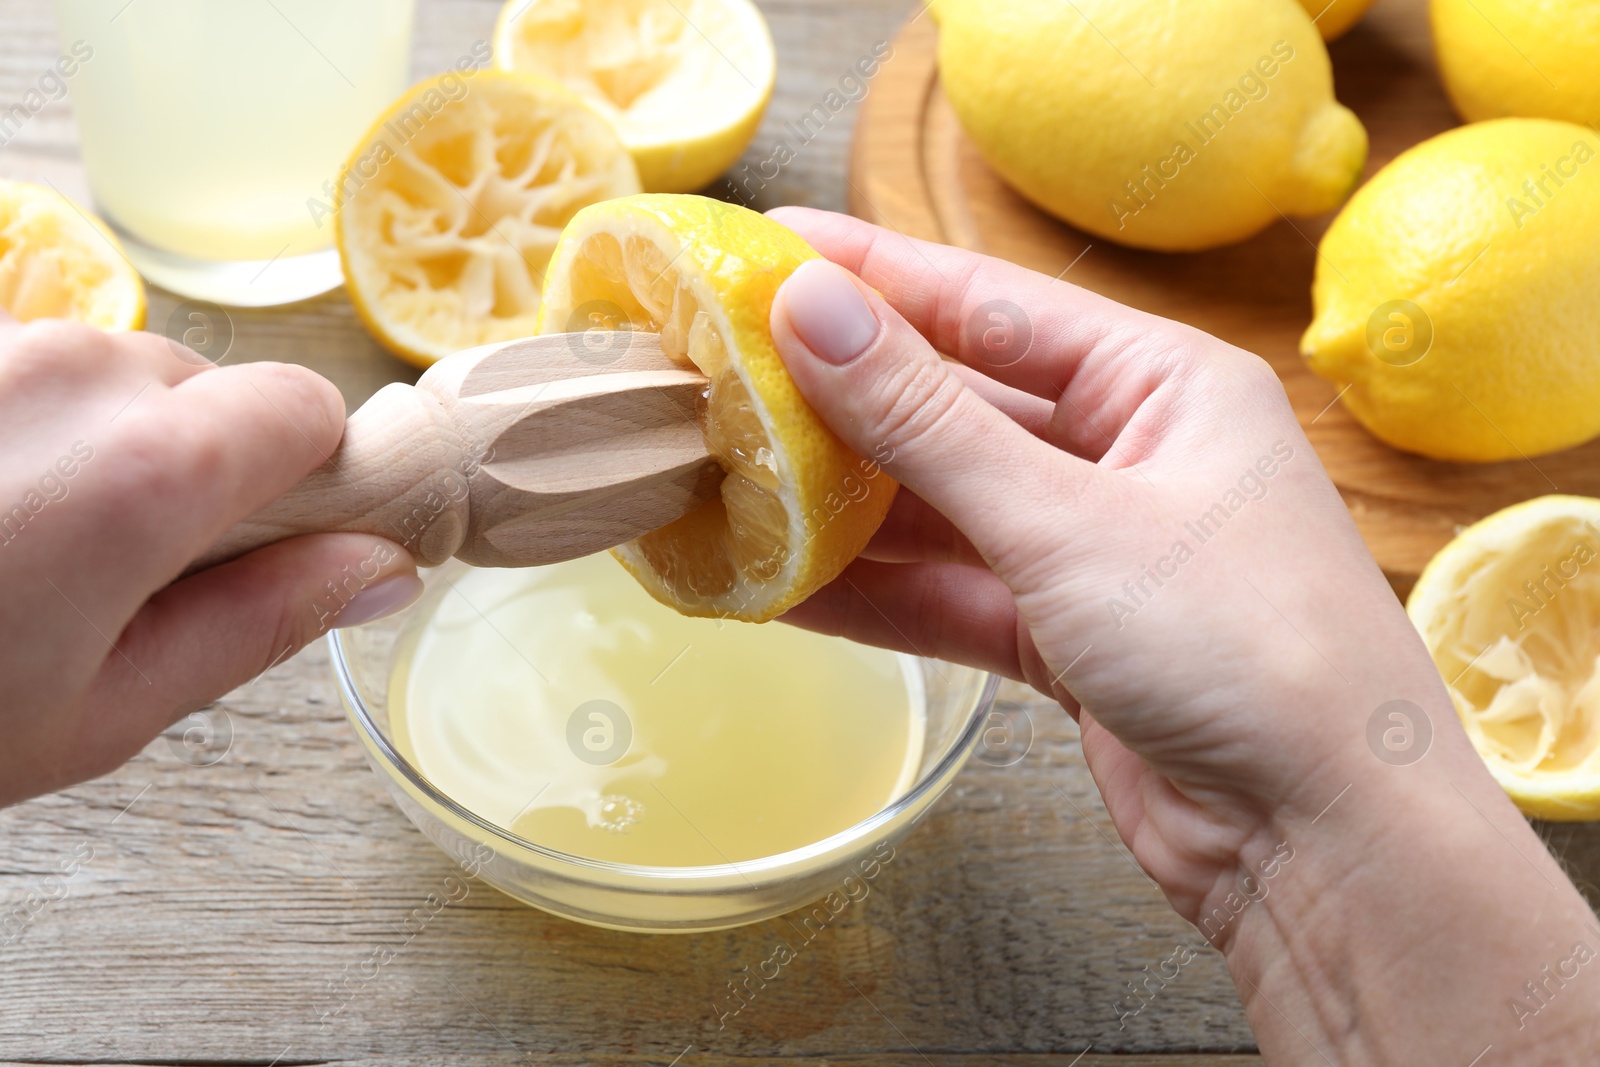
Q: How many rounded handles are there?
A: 1